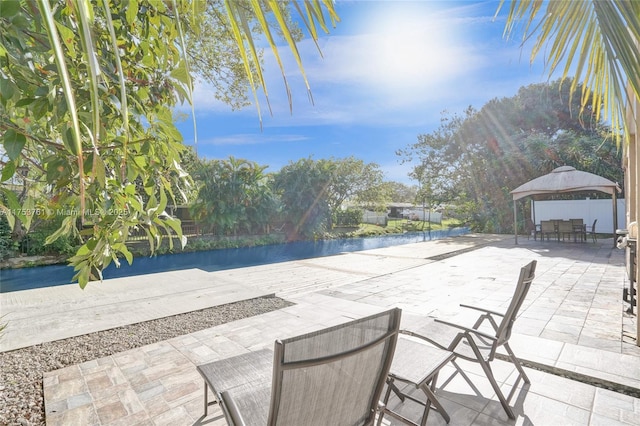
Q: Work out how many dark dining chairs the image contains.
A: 6